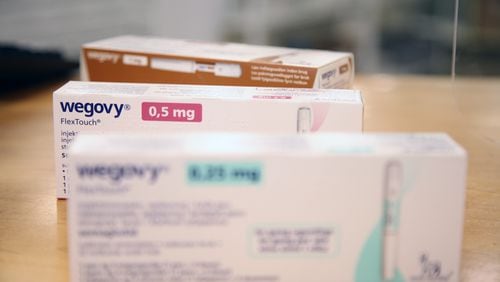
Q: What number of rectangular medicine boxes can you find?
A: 3